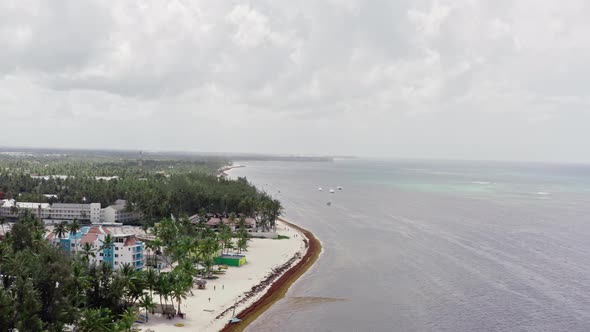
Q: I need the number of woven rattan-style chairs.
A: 0